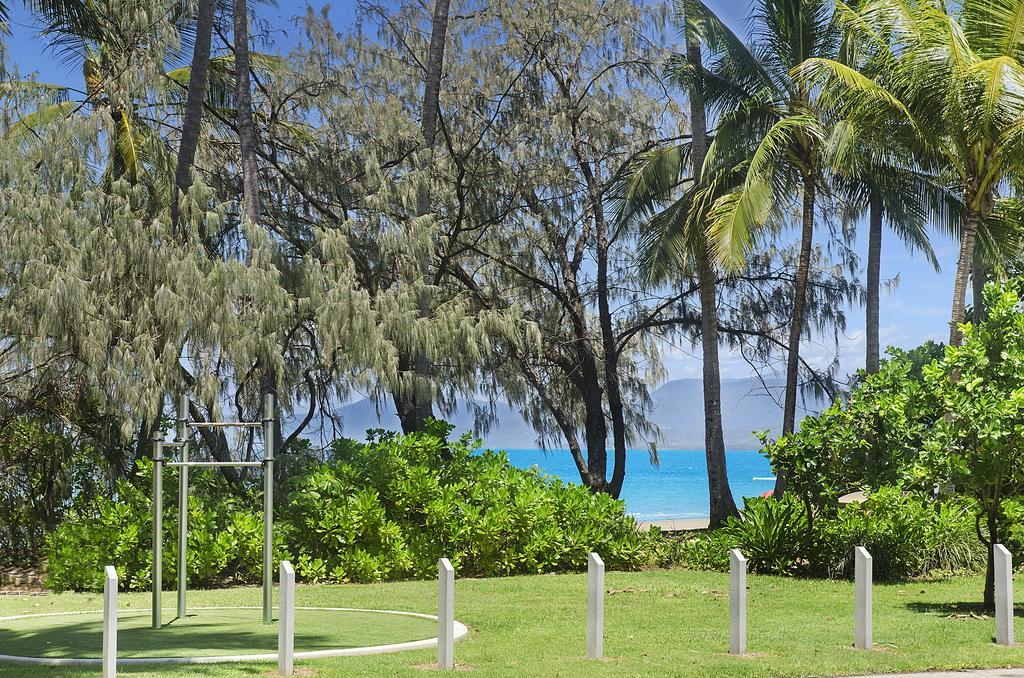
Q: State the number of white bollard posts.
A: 7